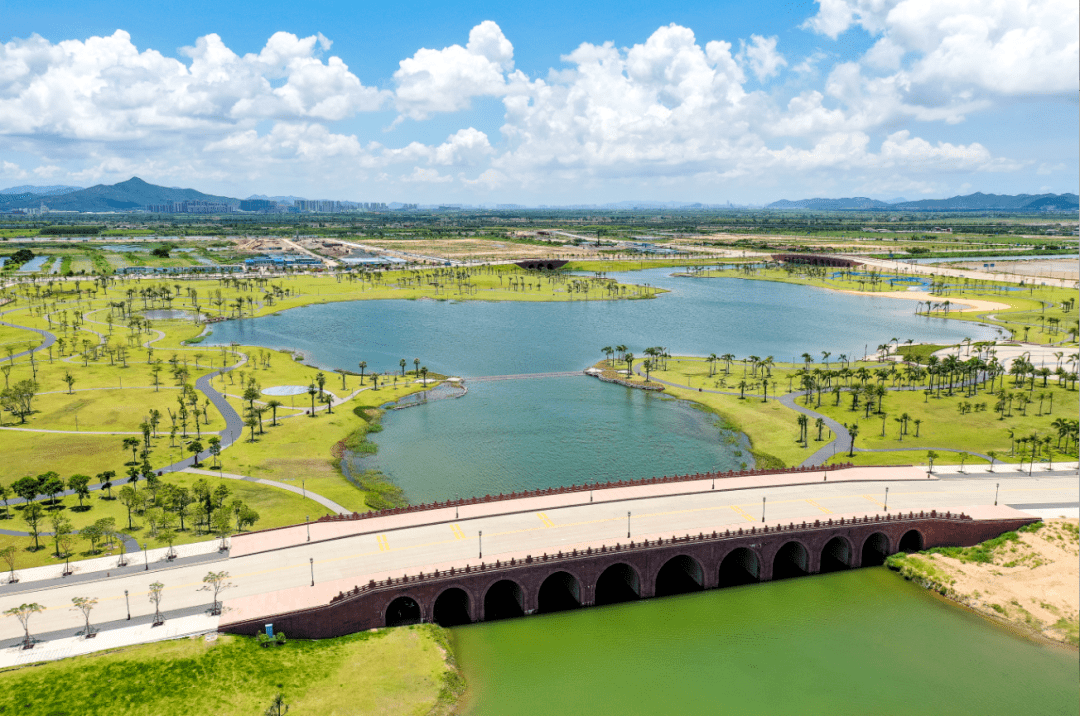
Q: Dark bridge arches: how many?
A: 11